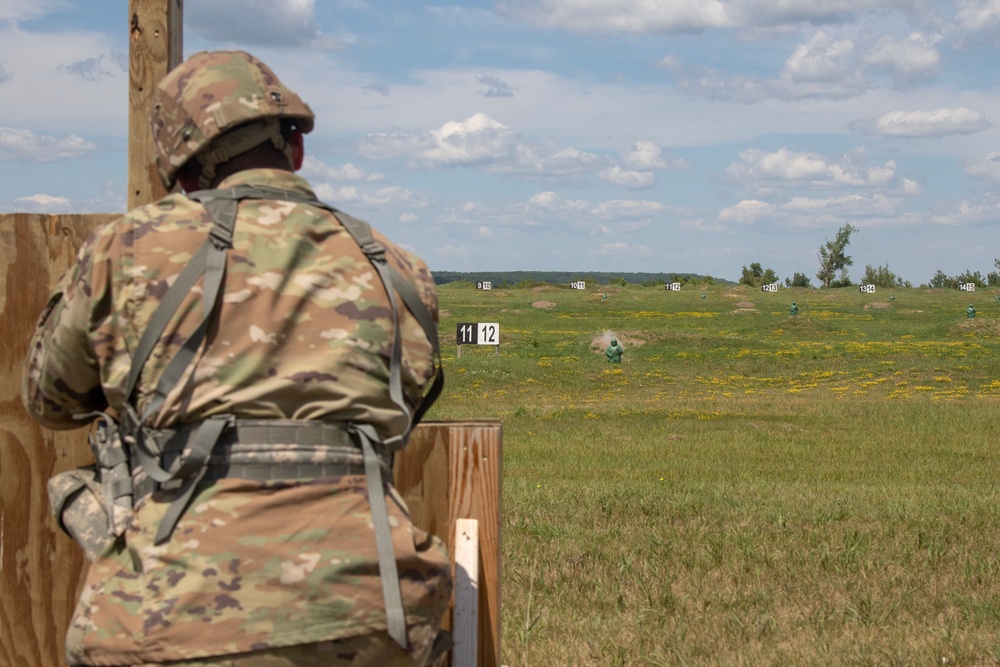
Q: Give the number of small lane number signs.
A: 6